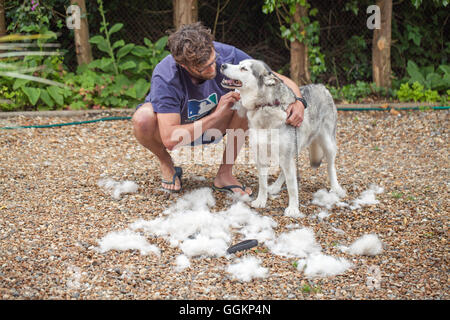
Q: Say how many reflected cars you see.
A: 0